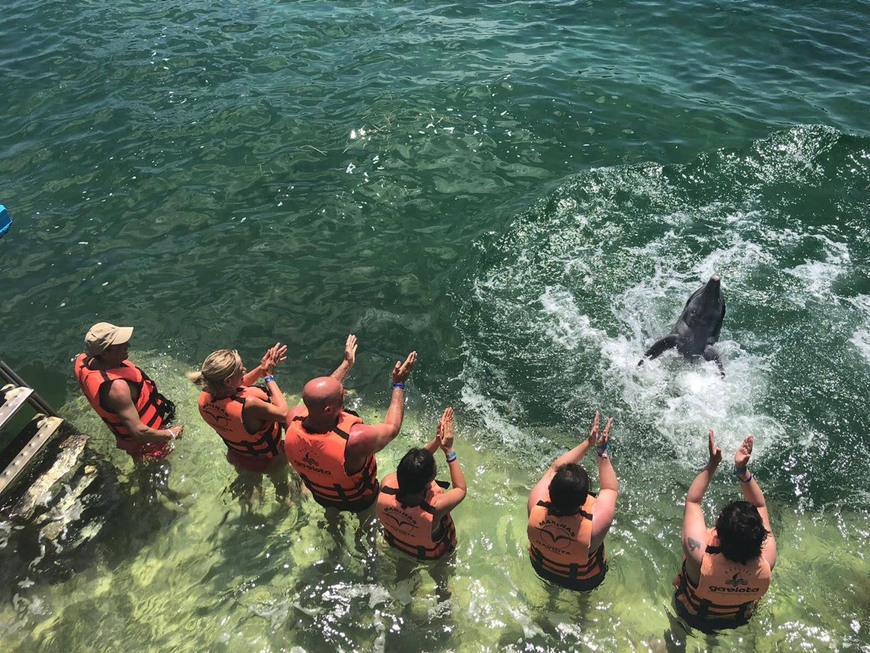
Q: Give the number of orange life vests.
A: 6